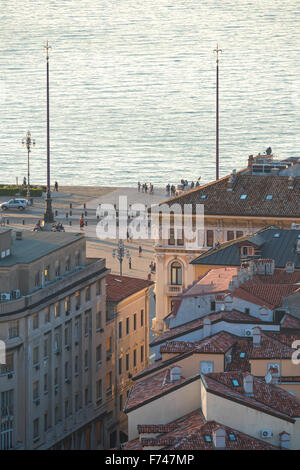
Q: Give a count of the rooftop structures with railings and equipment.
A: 1